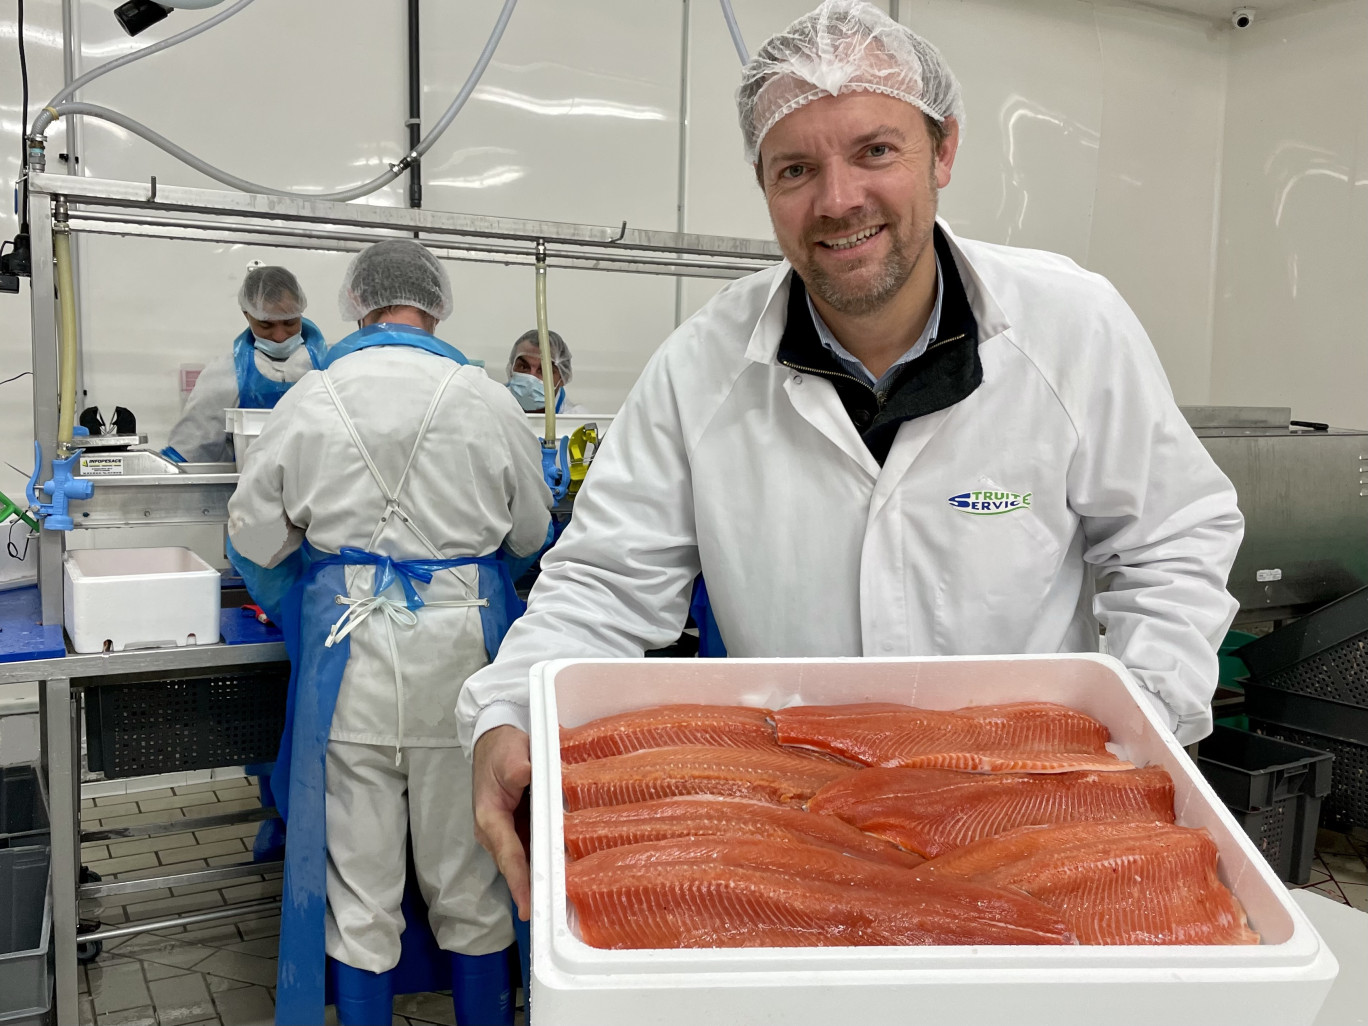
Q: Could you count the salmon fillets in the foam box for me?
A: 7